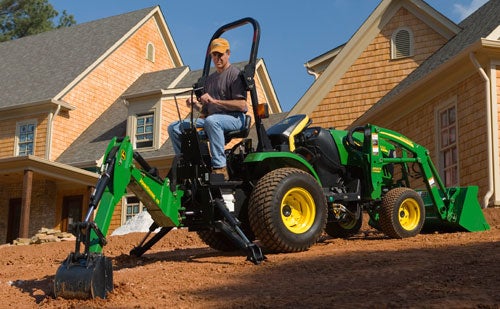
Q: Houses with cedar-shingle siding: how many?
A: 2